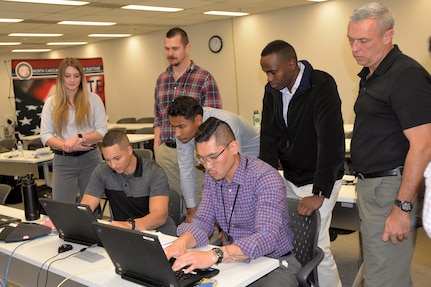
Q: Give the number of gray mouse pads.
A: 1